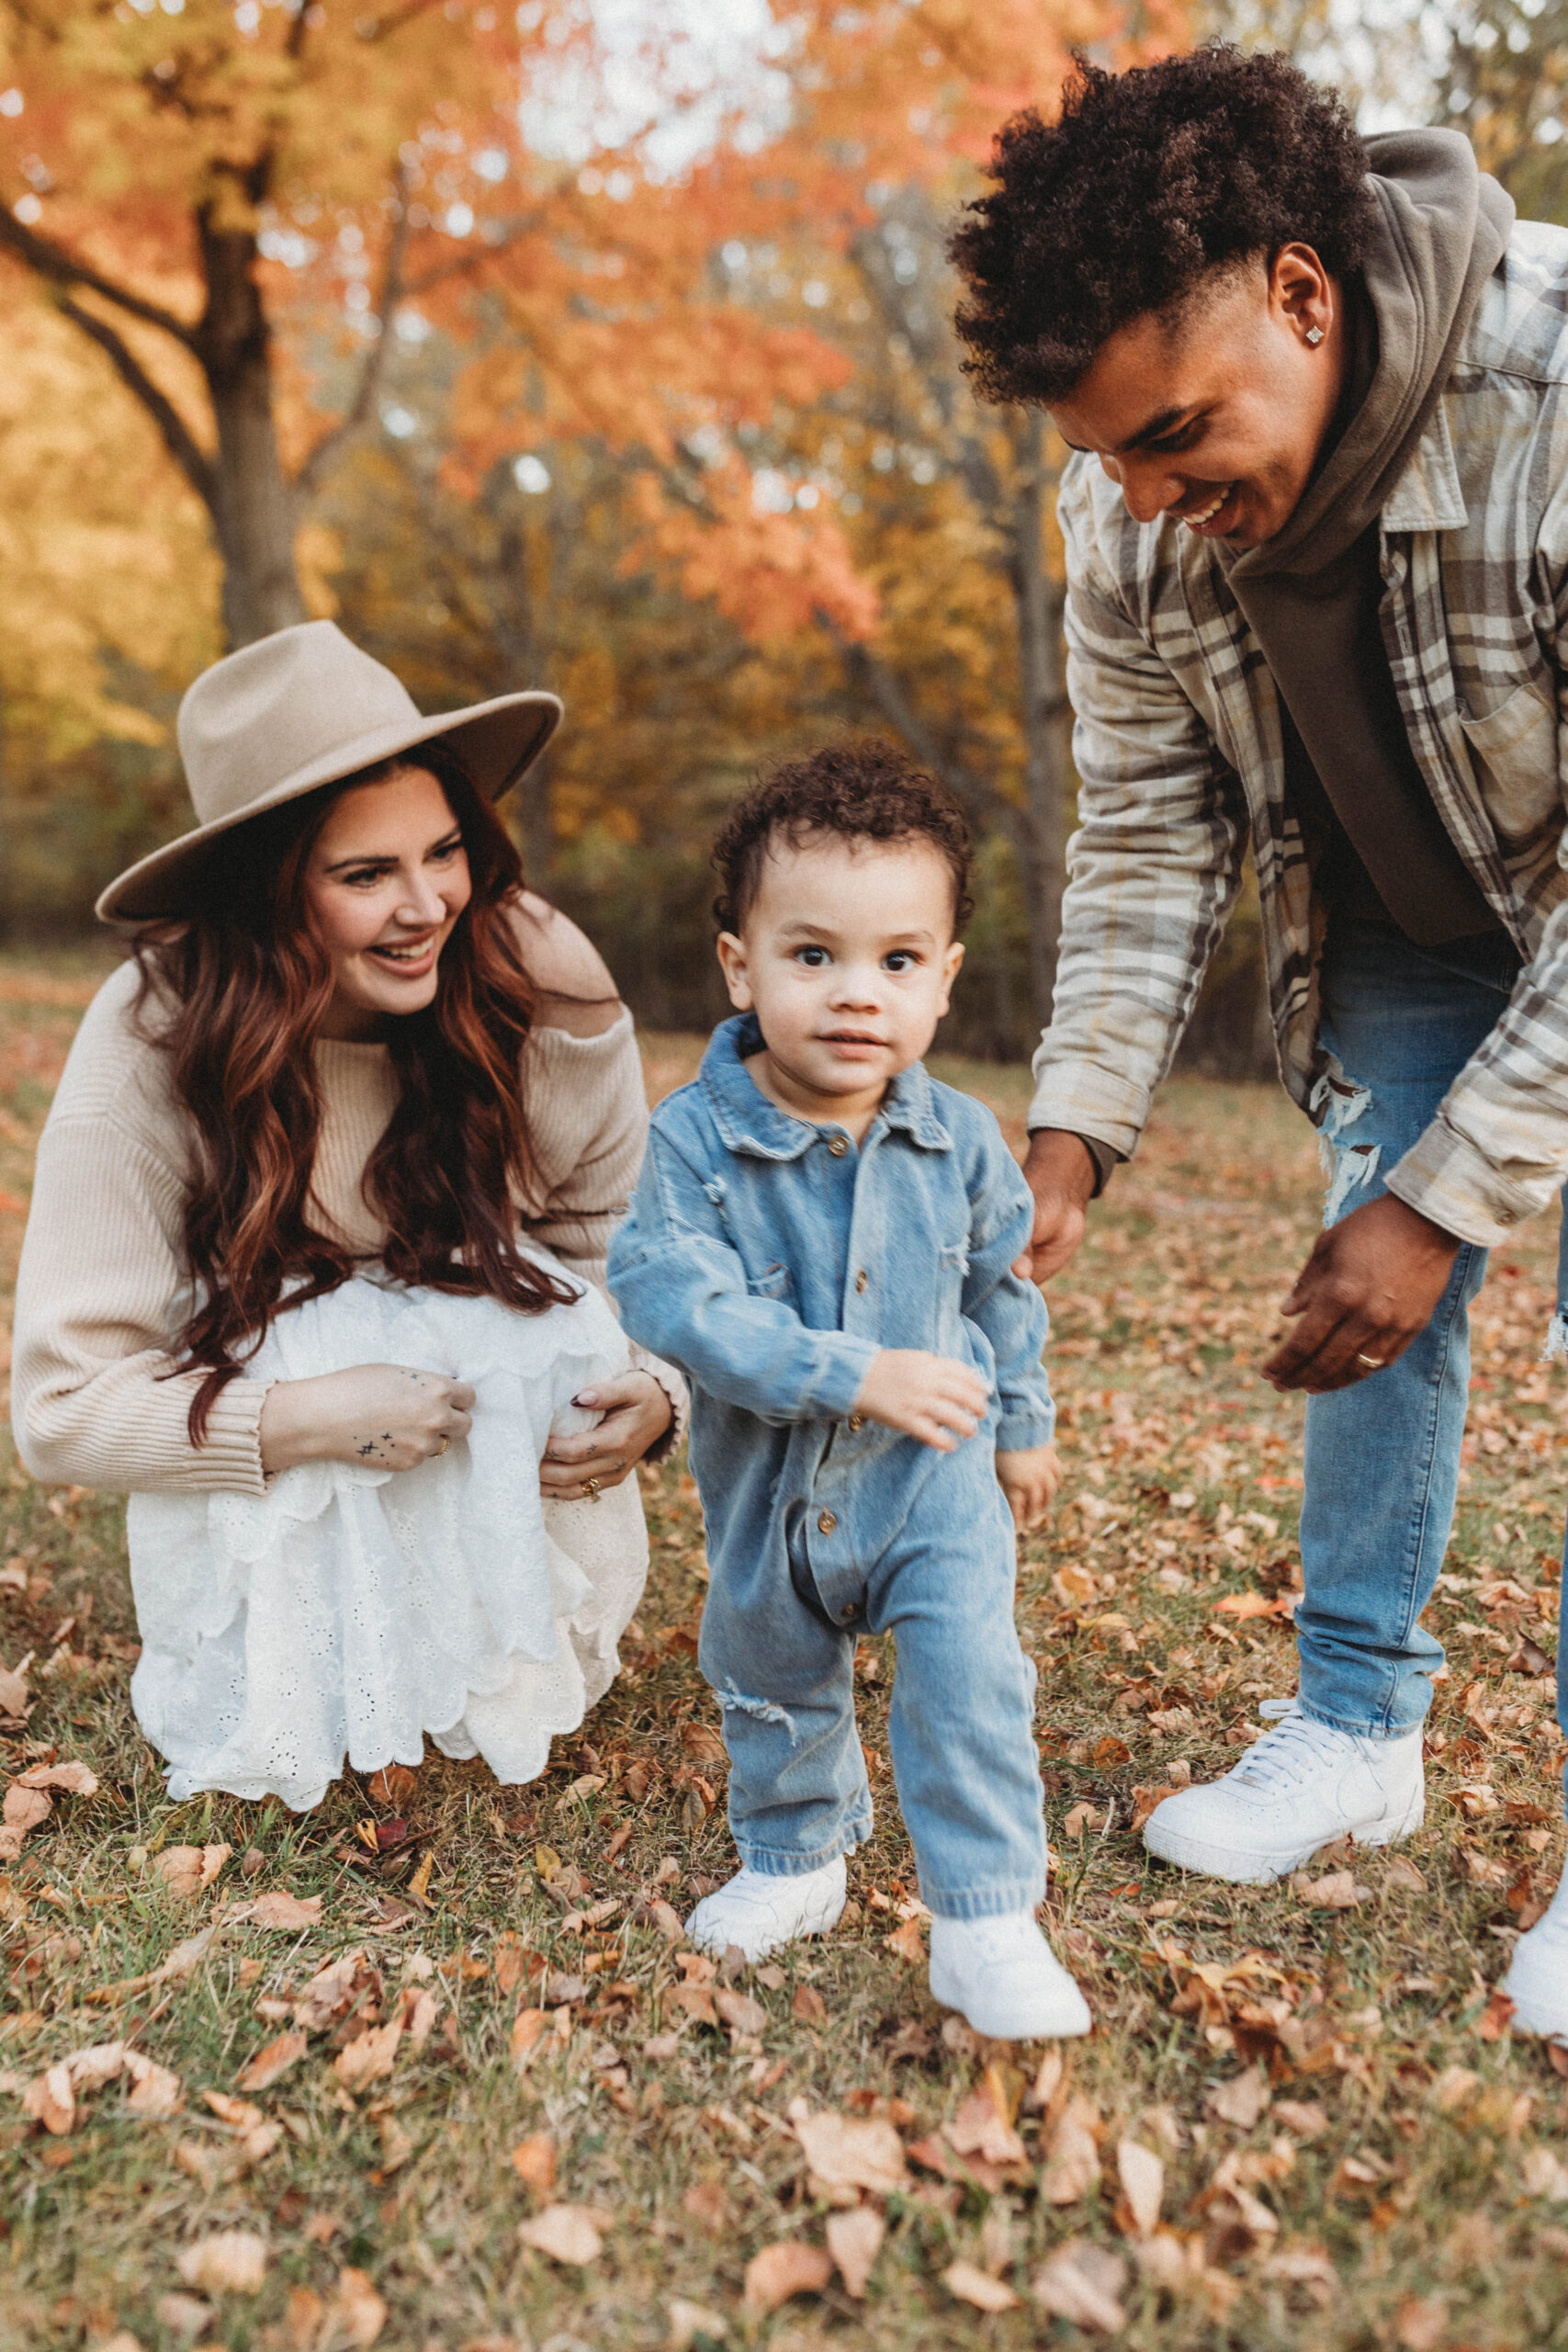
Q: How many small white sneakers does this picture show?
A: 2